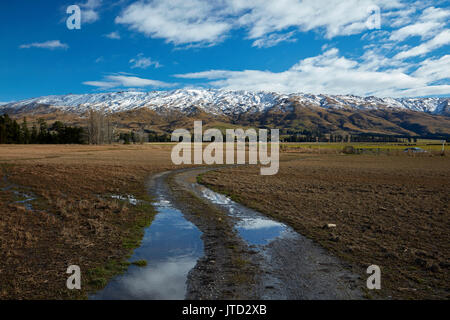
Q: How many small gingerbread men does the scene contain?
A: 0